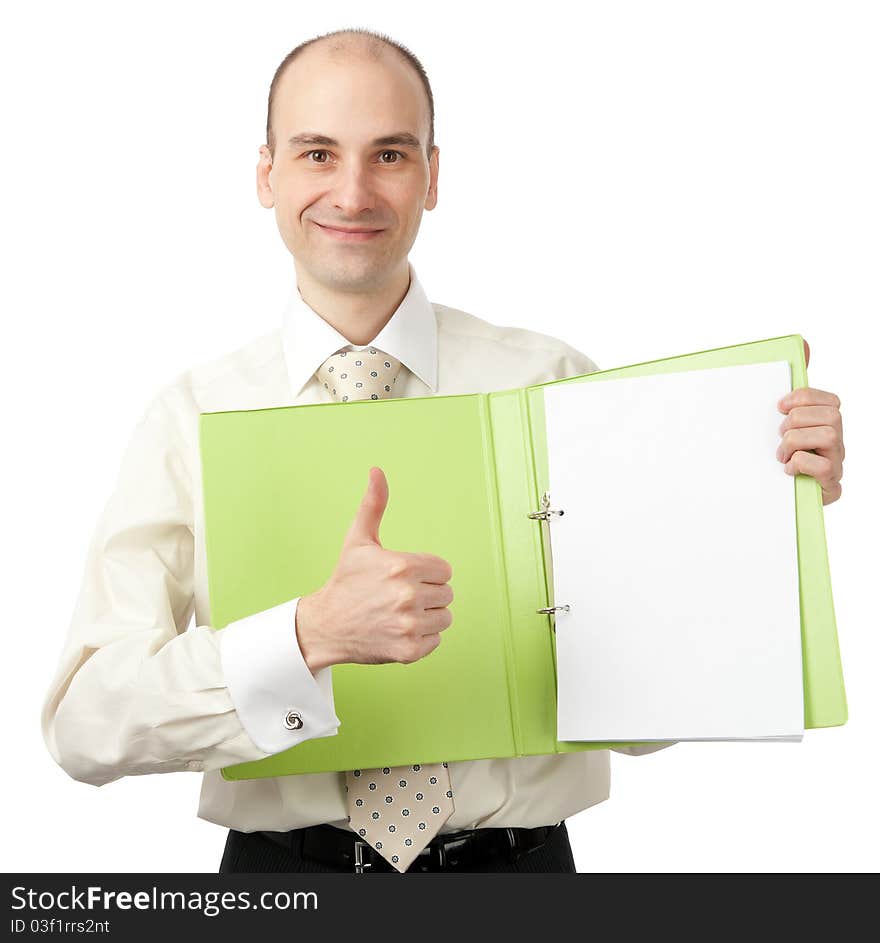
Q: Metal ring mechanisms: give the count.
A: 2